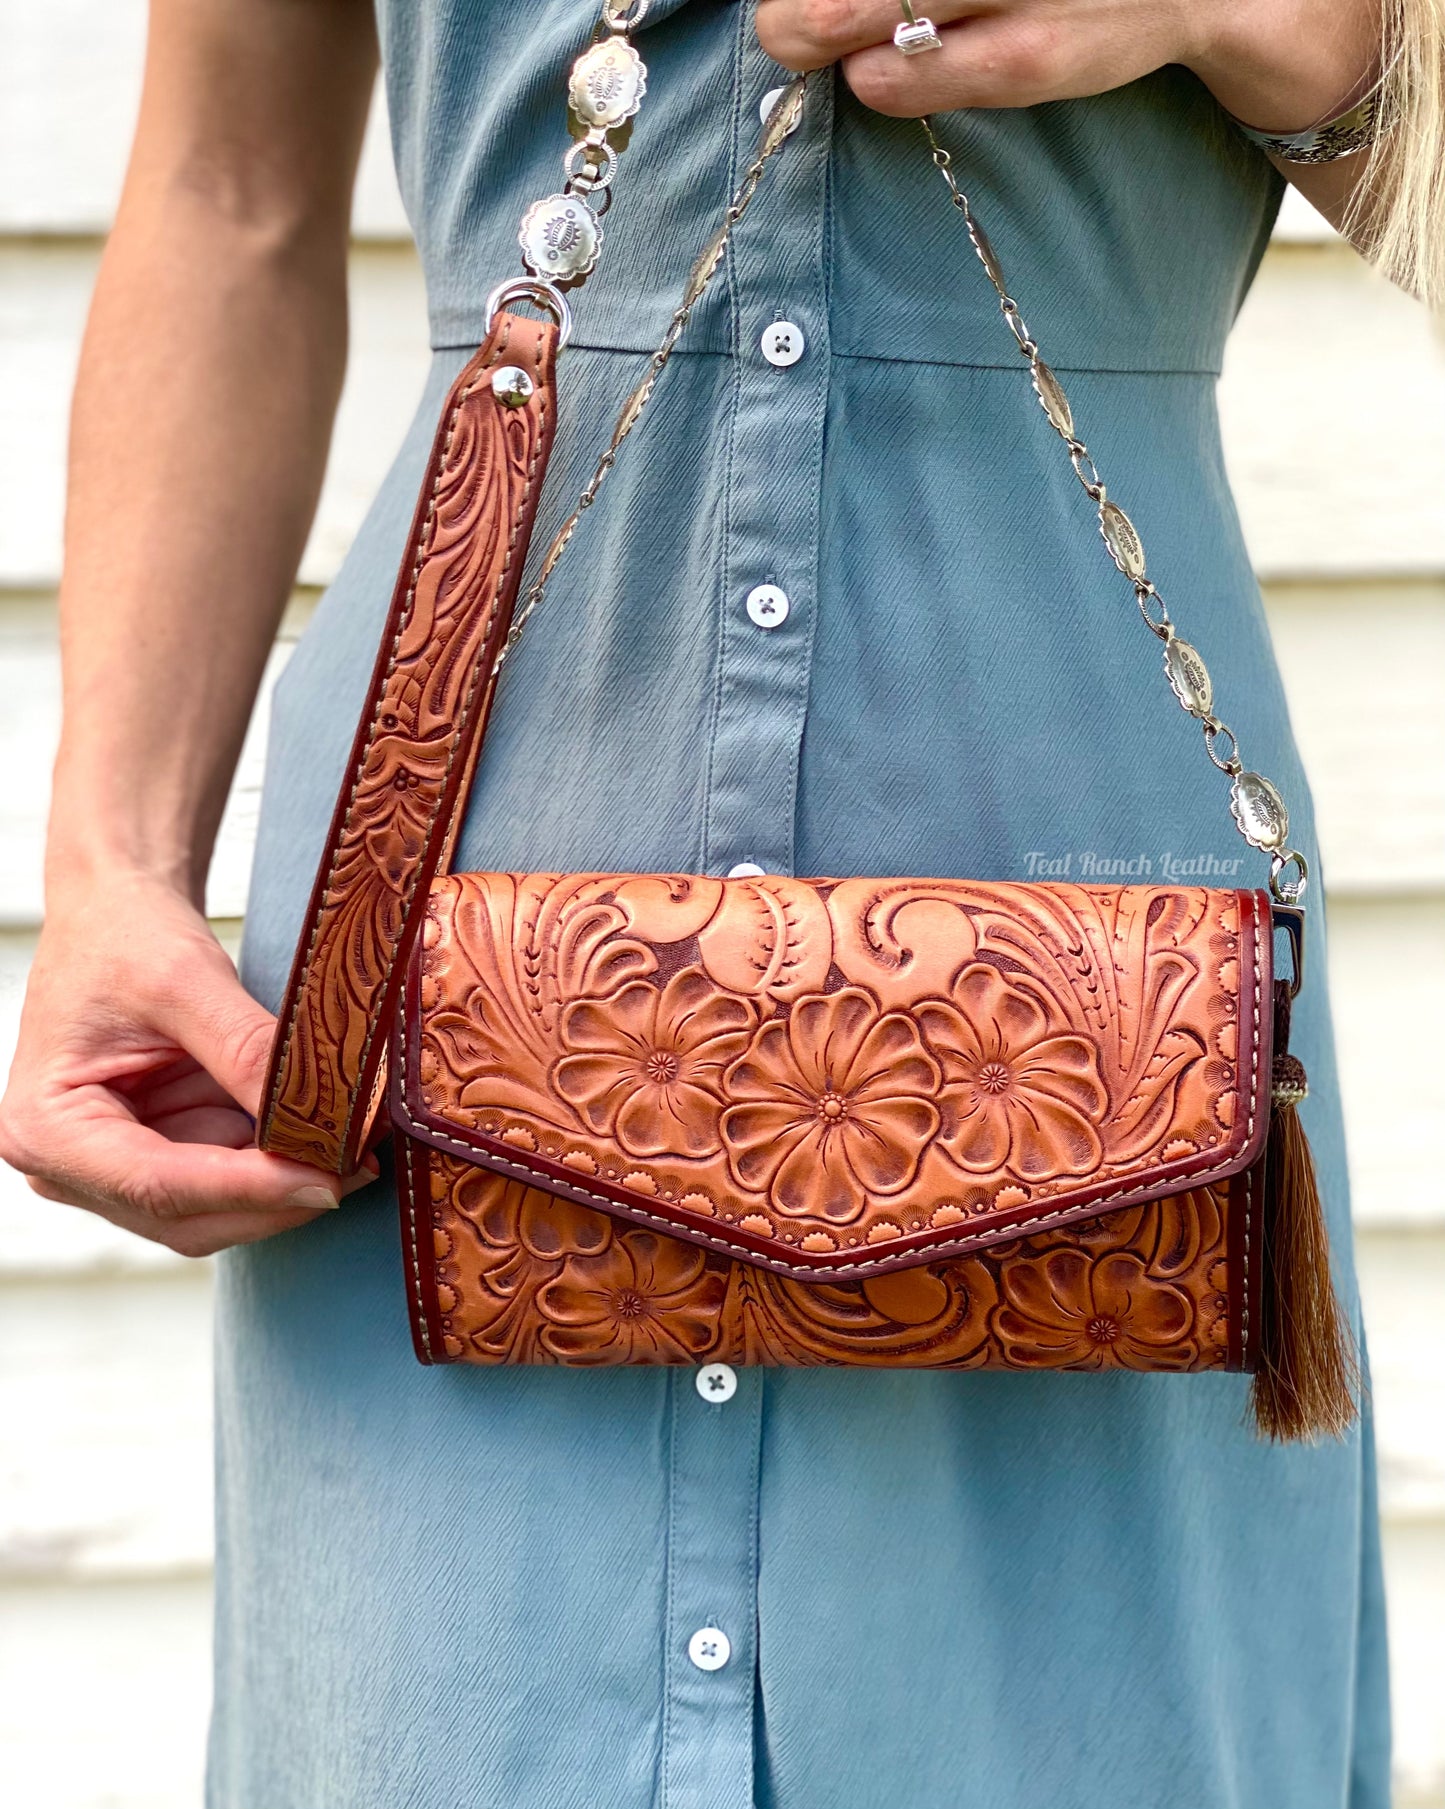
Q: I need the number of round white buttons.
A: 6